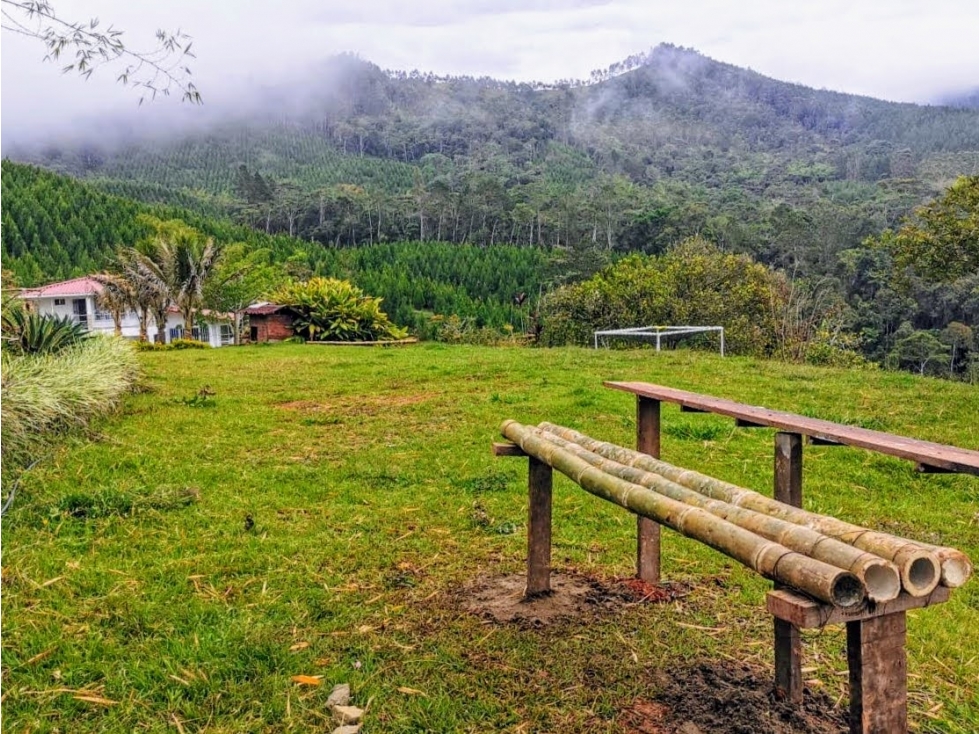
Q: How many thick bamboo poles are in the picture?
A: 4